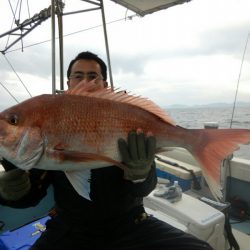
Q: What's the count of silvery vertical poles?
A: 3